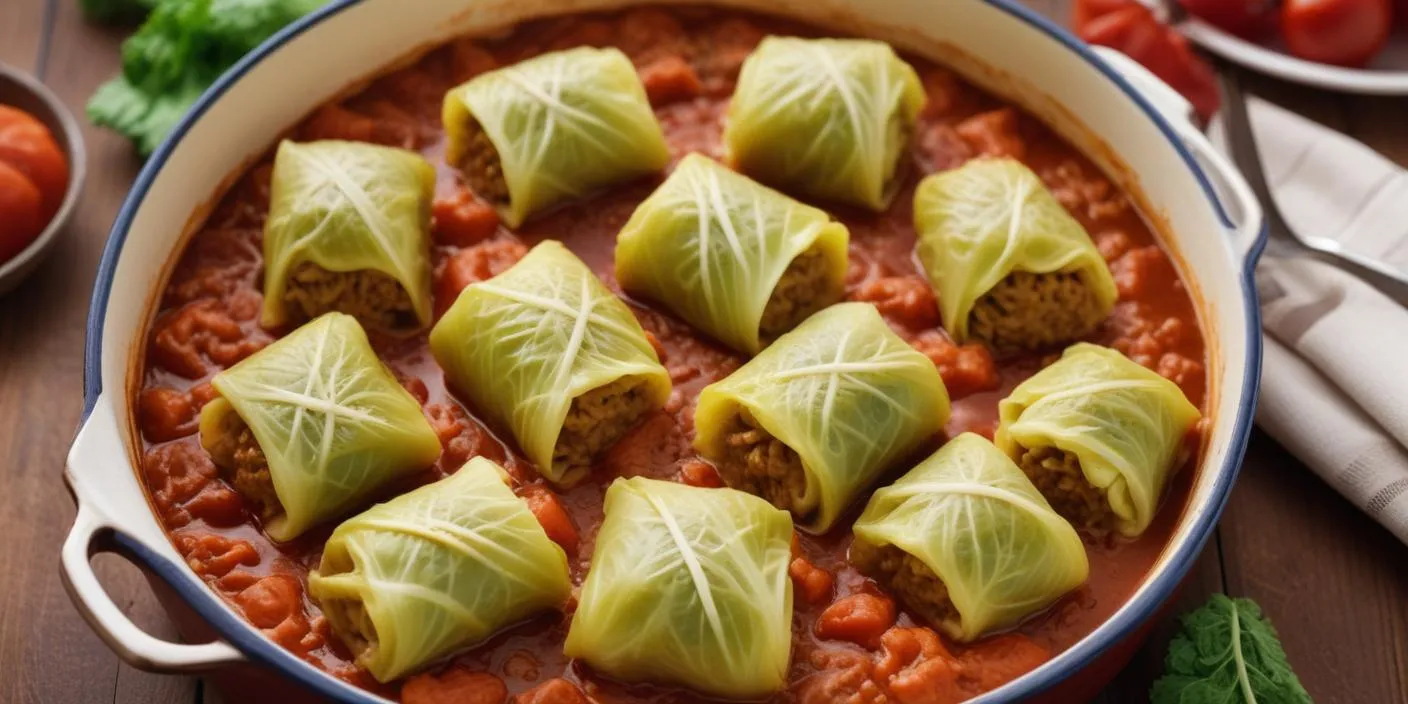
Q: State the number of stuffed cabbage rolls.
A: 12